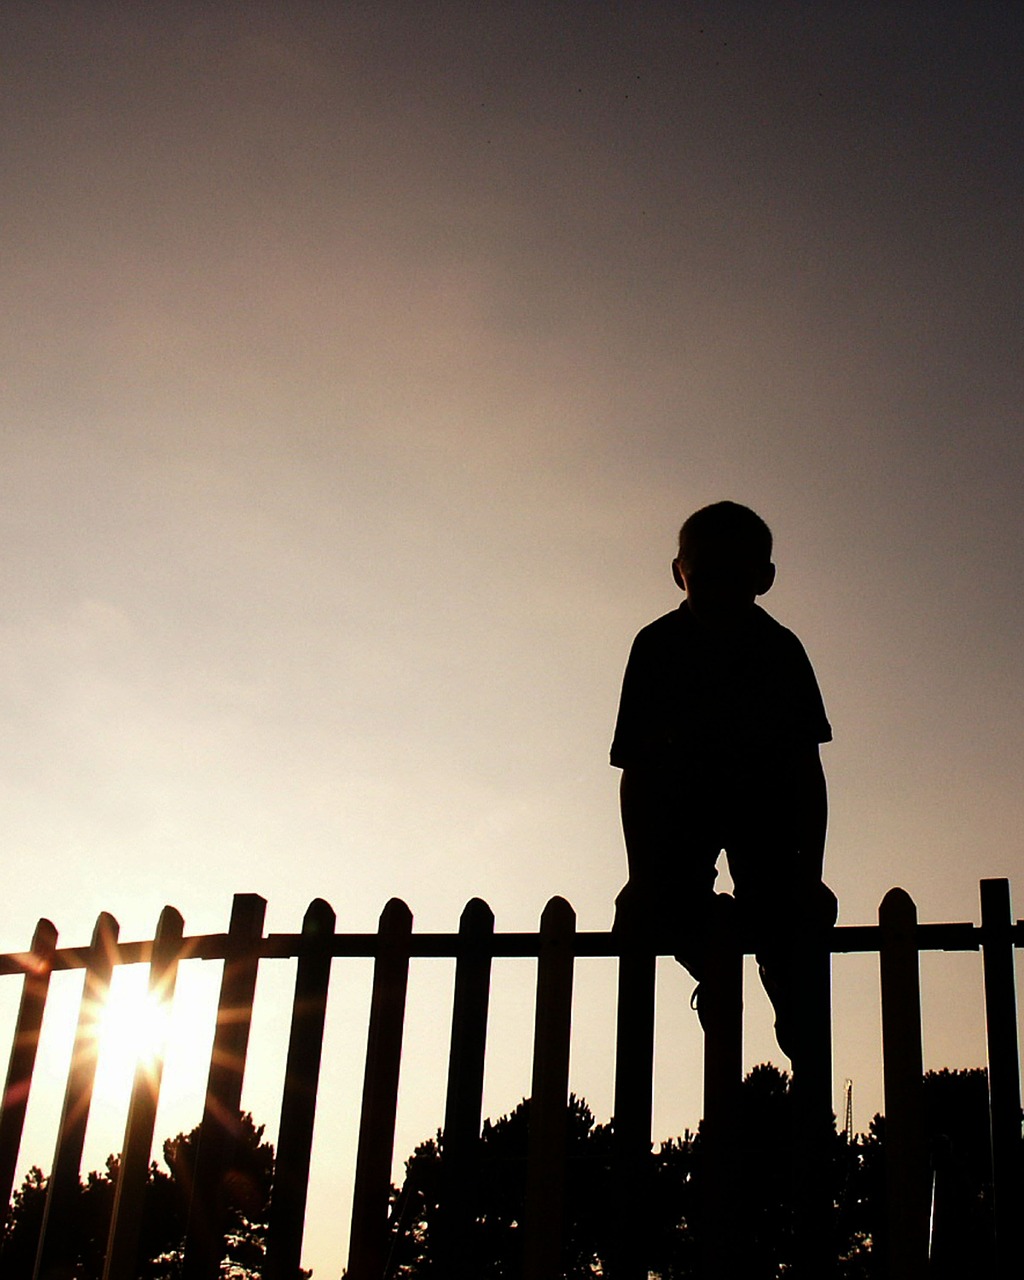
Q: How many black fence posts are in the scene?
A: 13